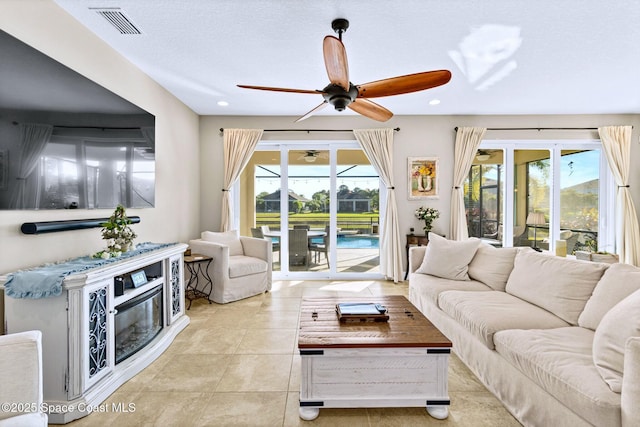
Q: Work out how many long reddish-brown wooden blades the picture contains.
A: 5